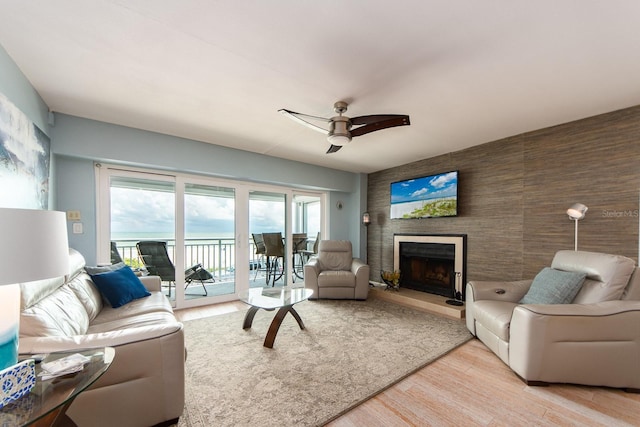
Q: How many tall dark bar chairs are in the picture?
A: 4